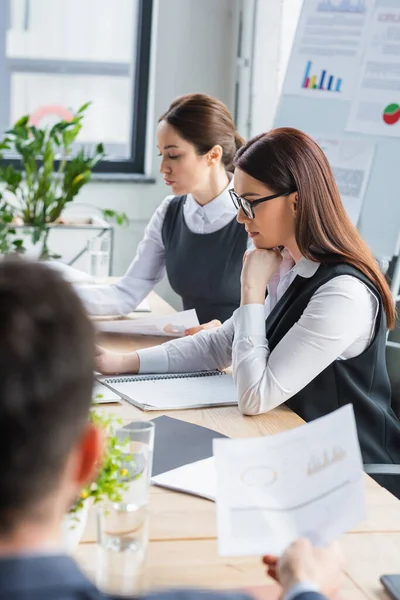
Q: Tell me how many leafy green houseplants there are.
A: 2